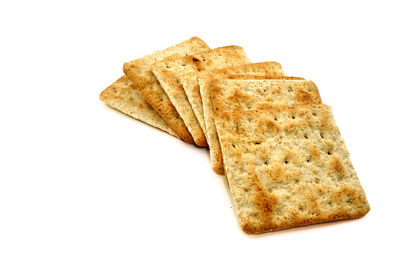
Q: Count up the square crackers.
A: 7